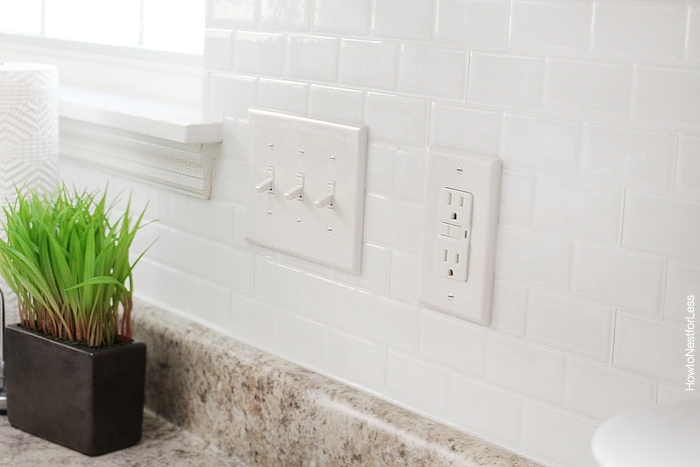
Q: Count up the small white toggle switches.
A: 3